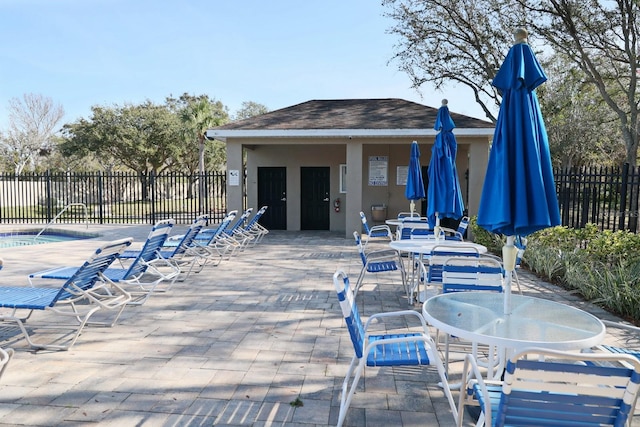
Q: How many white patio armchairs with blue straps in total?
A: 12